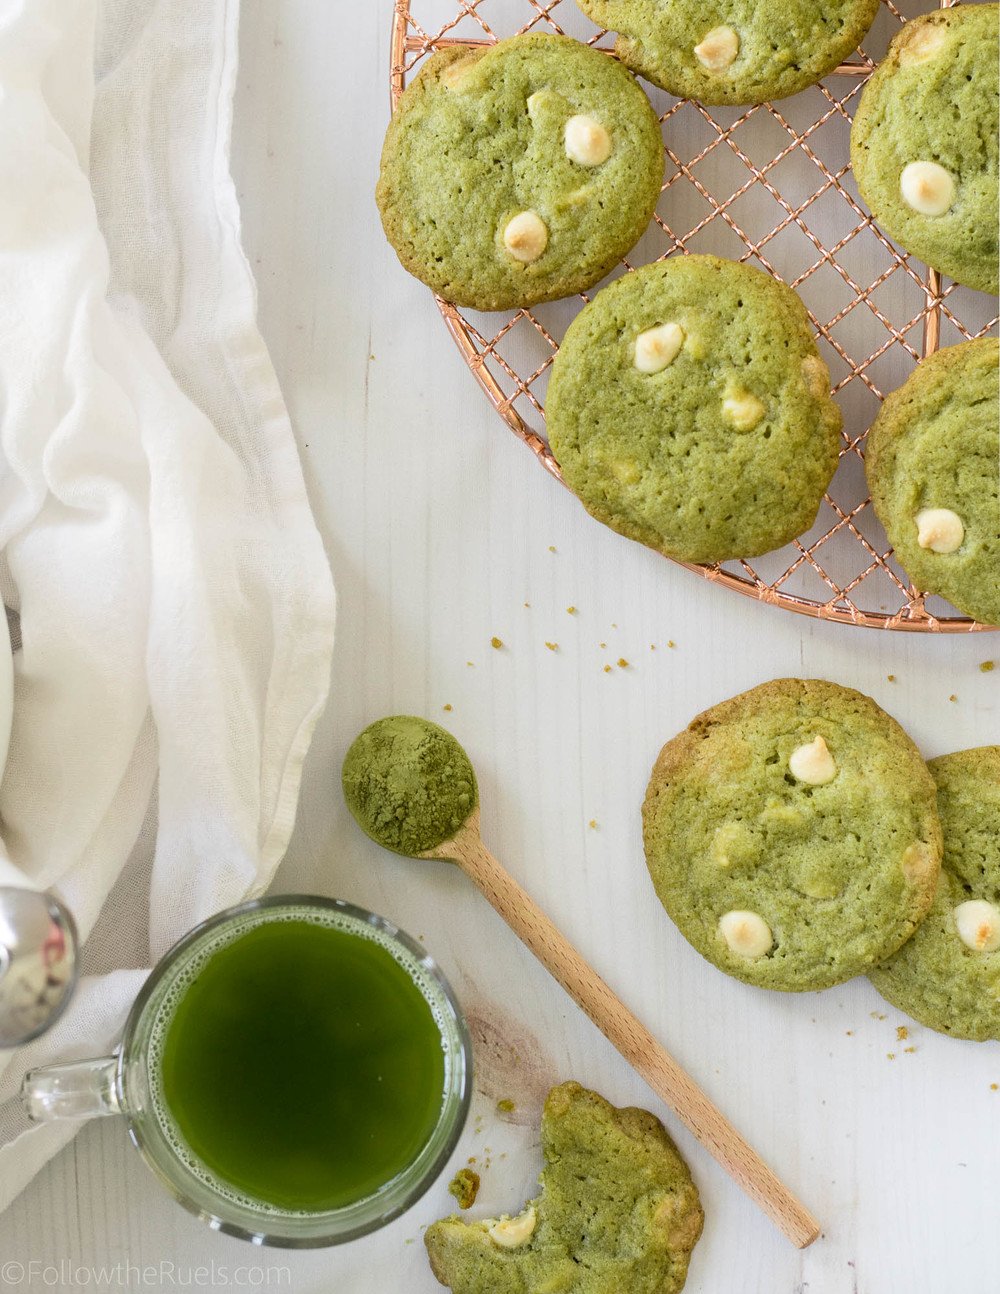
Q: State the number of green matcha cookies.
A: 8